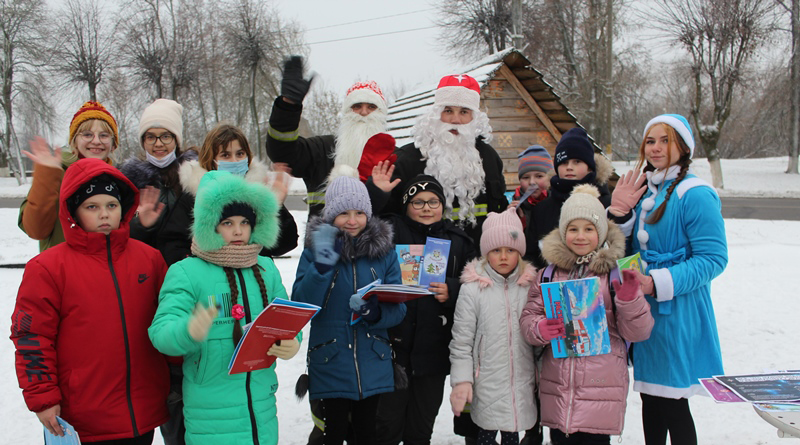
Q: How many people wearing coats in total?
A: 14